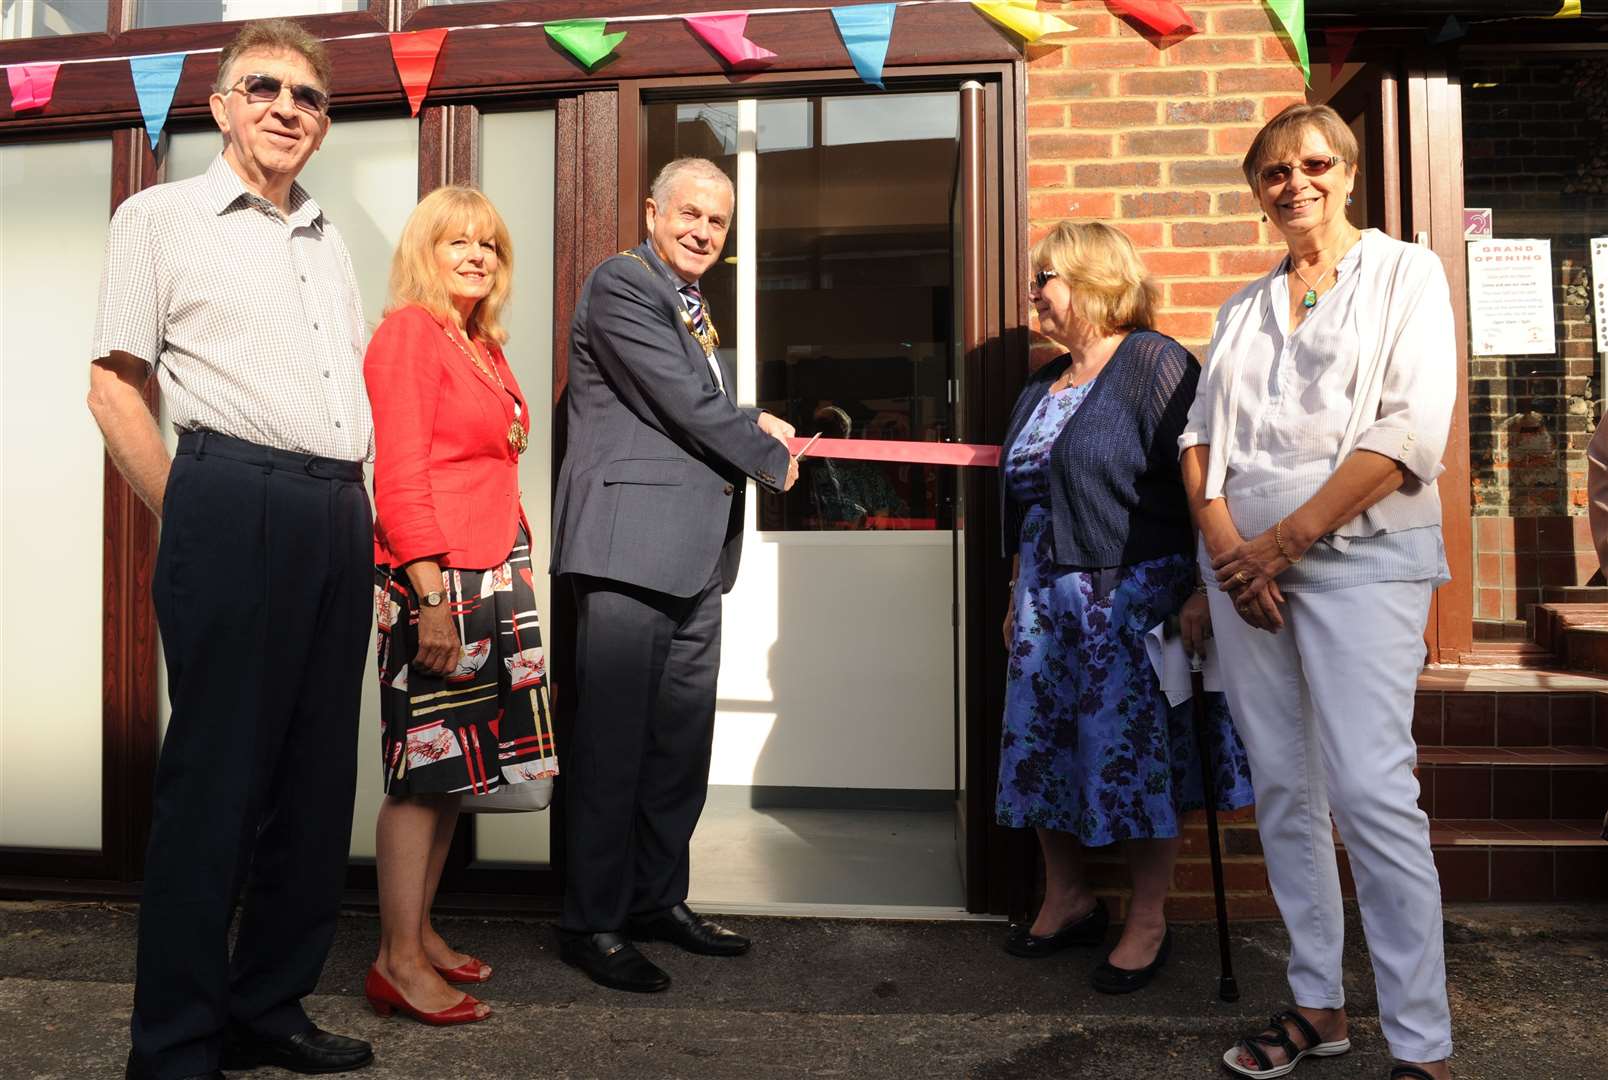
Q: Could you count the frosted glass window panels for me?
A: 3